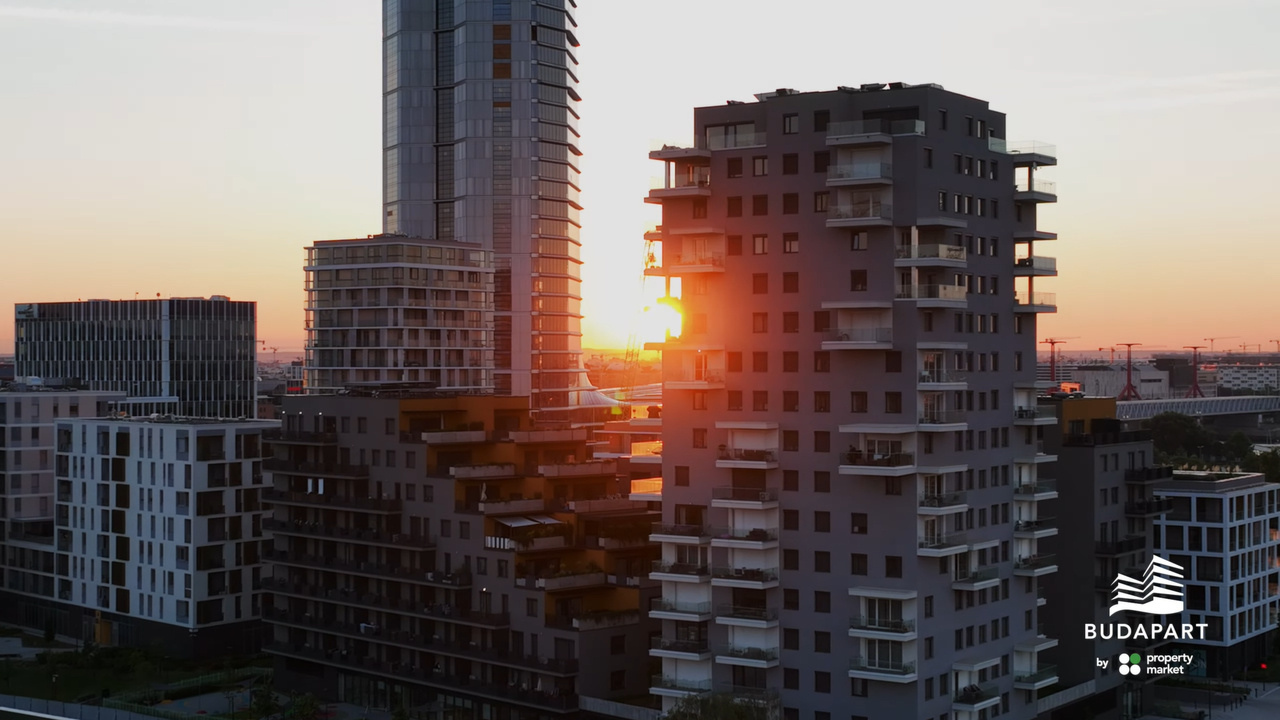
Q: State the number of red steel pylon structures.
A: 3